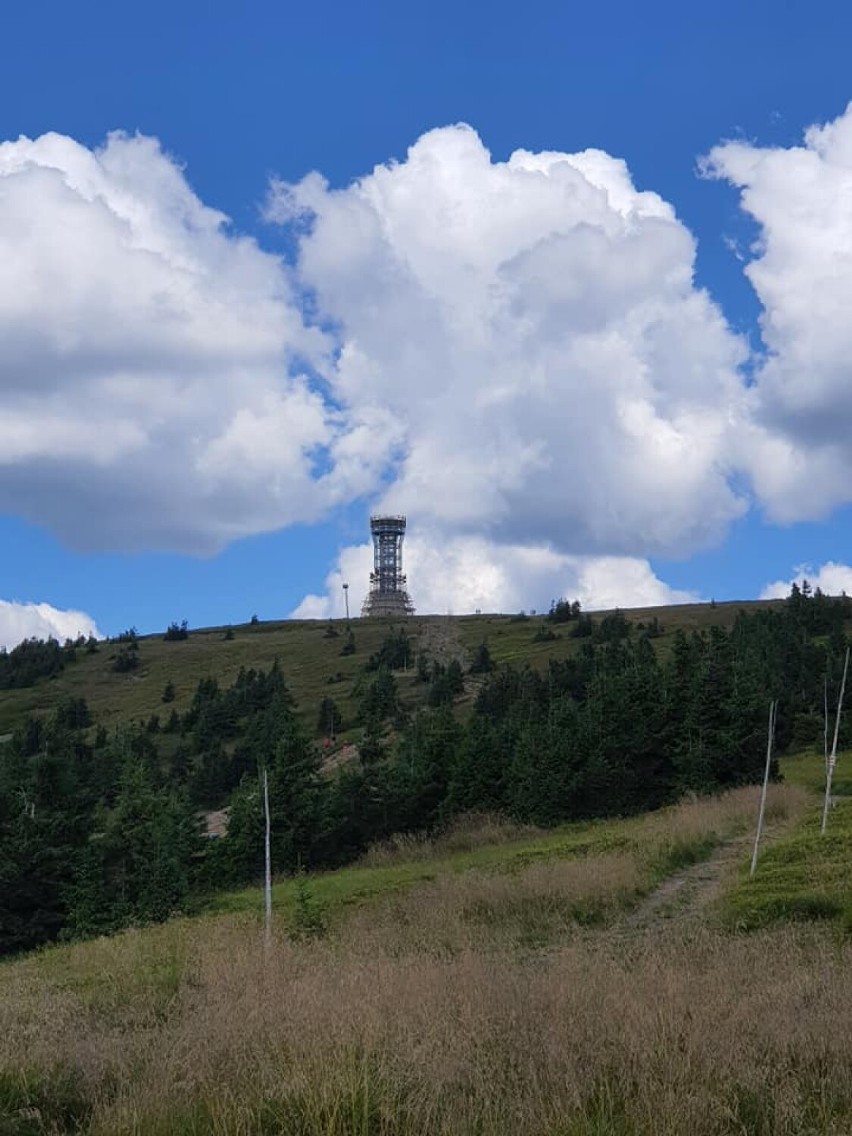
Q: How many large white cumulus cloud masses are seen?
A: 3